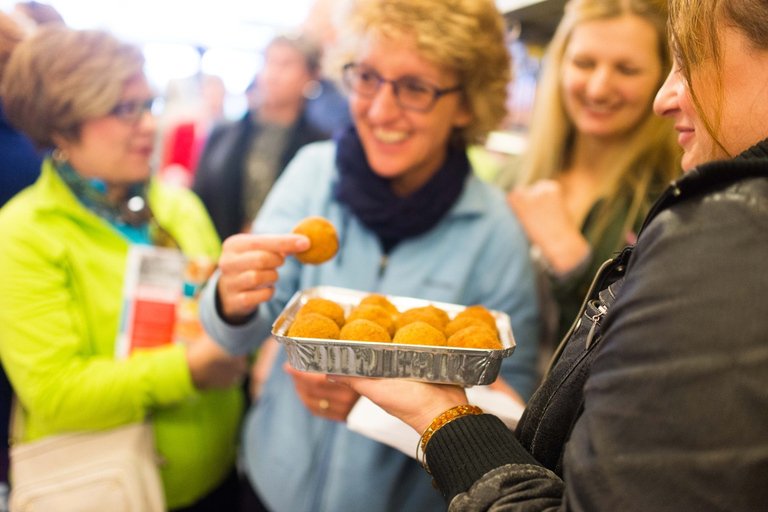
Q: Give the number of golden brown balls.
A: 12